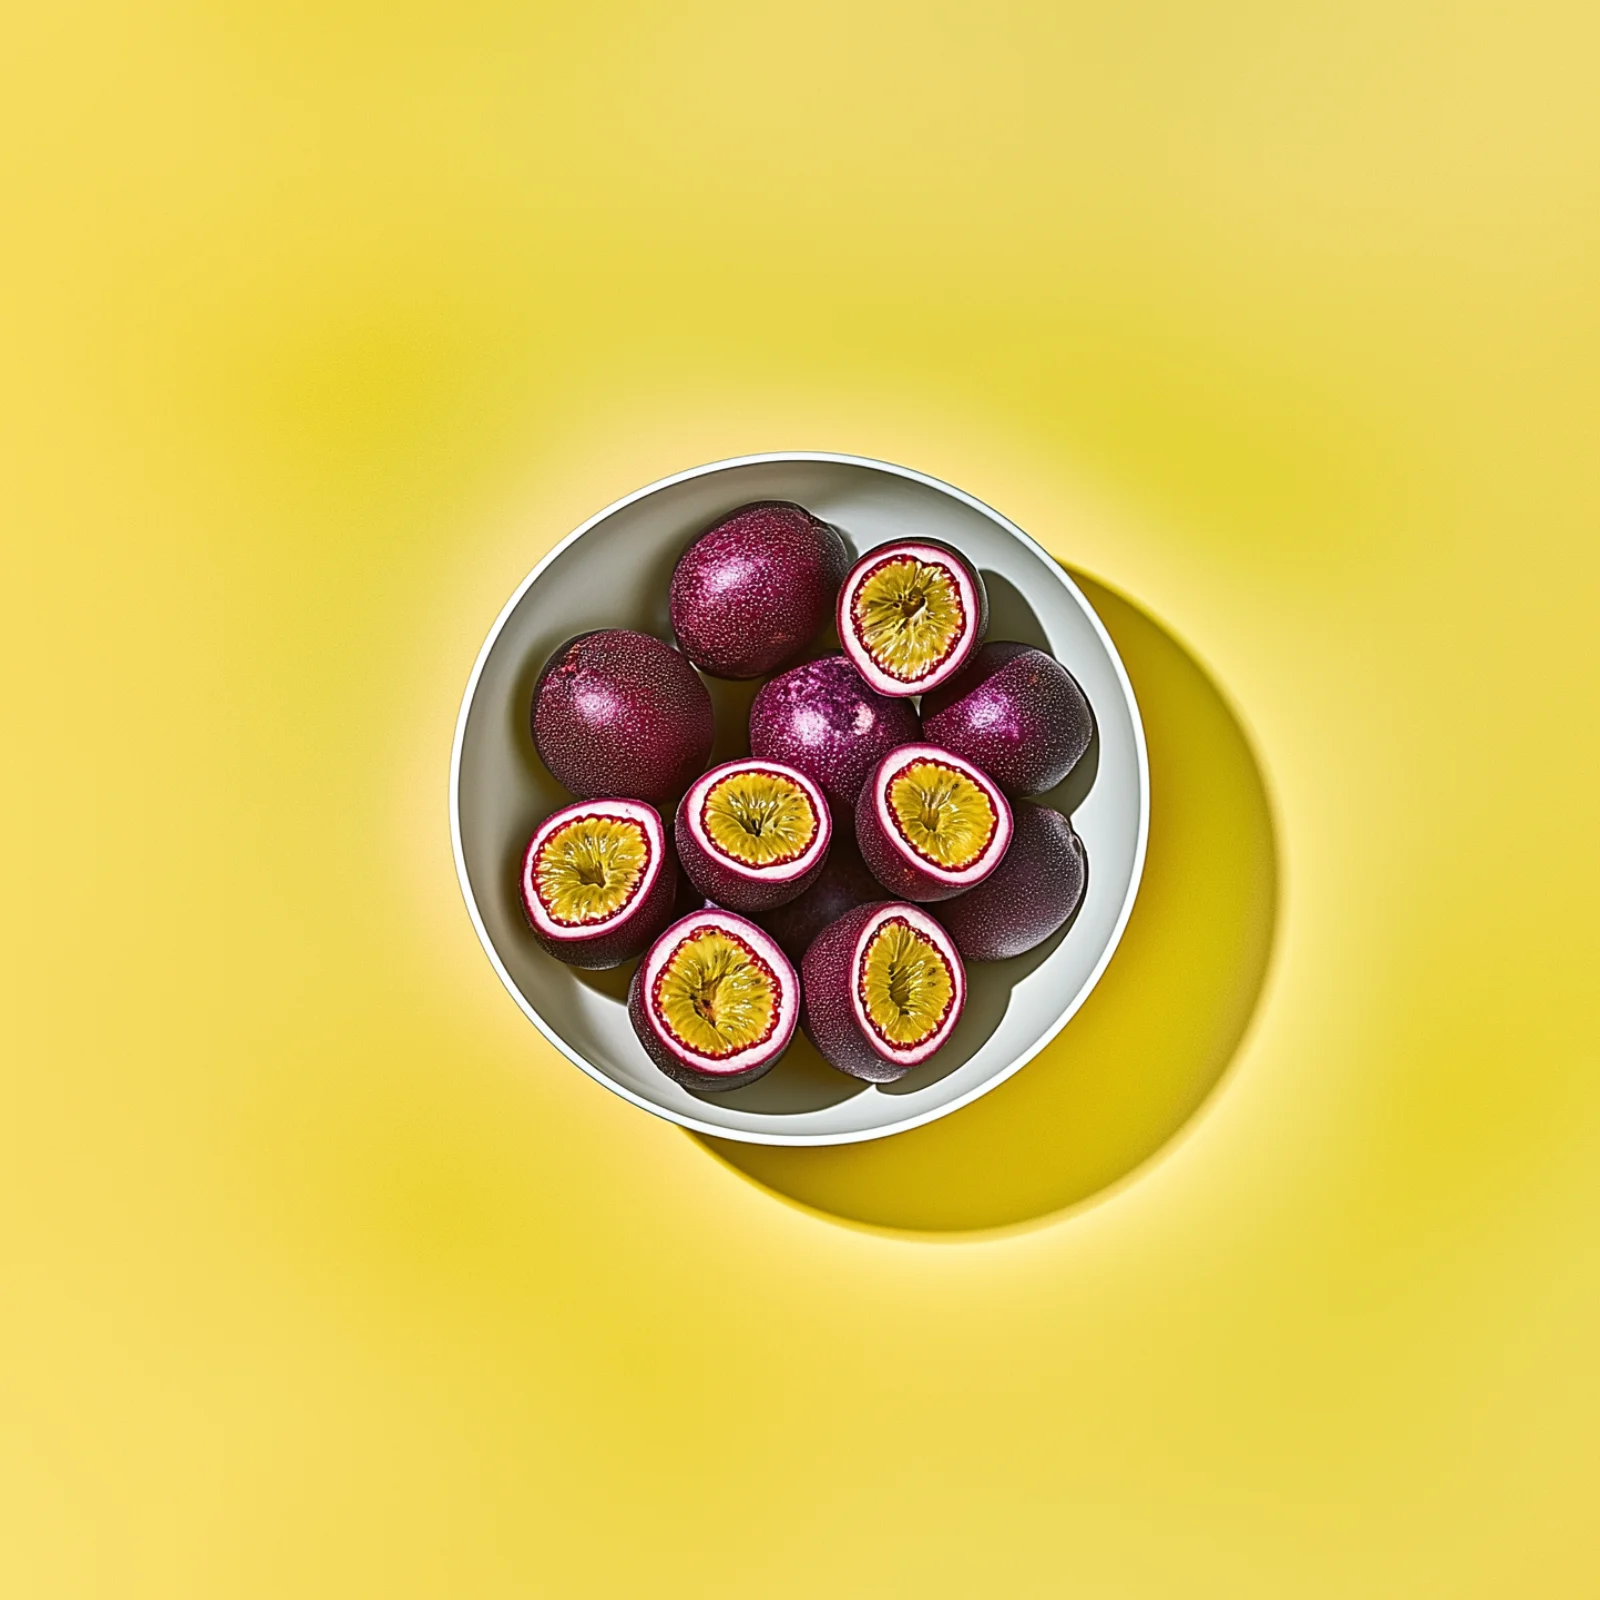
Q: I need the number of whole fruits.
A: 5